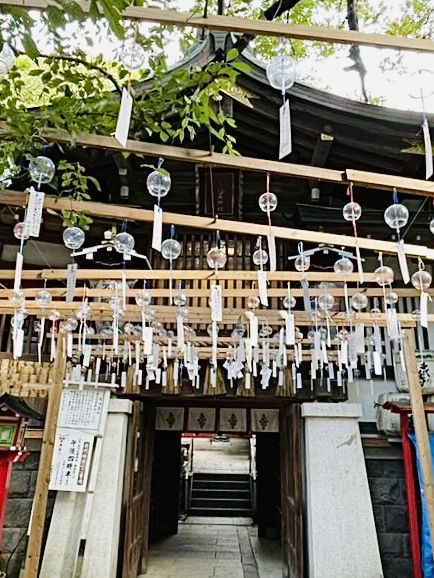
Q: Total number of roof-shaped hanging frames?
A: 2